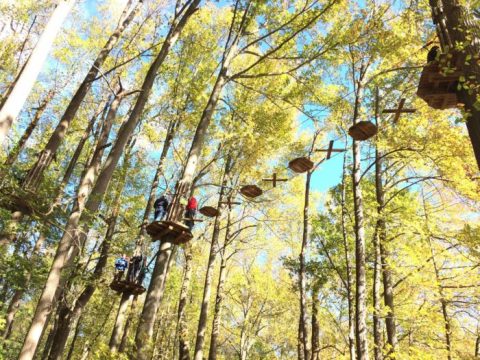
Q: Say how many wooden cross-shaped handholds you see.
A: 4